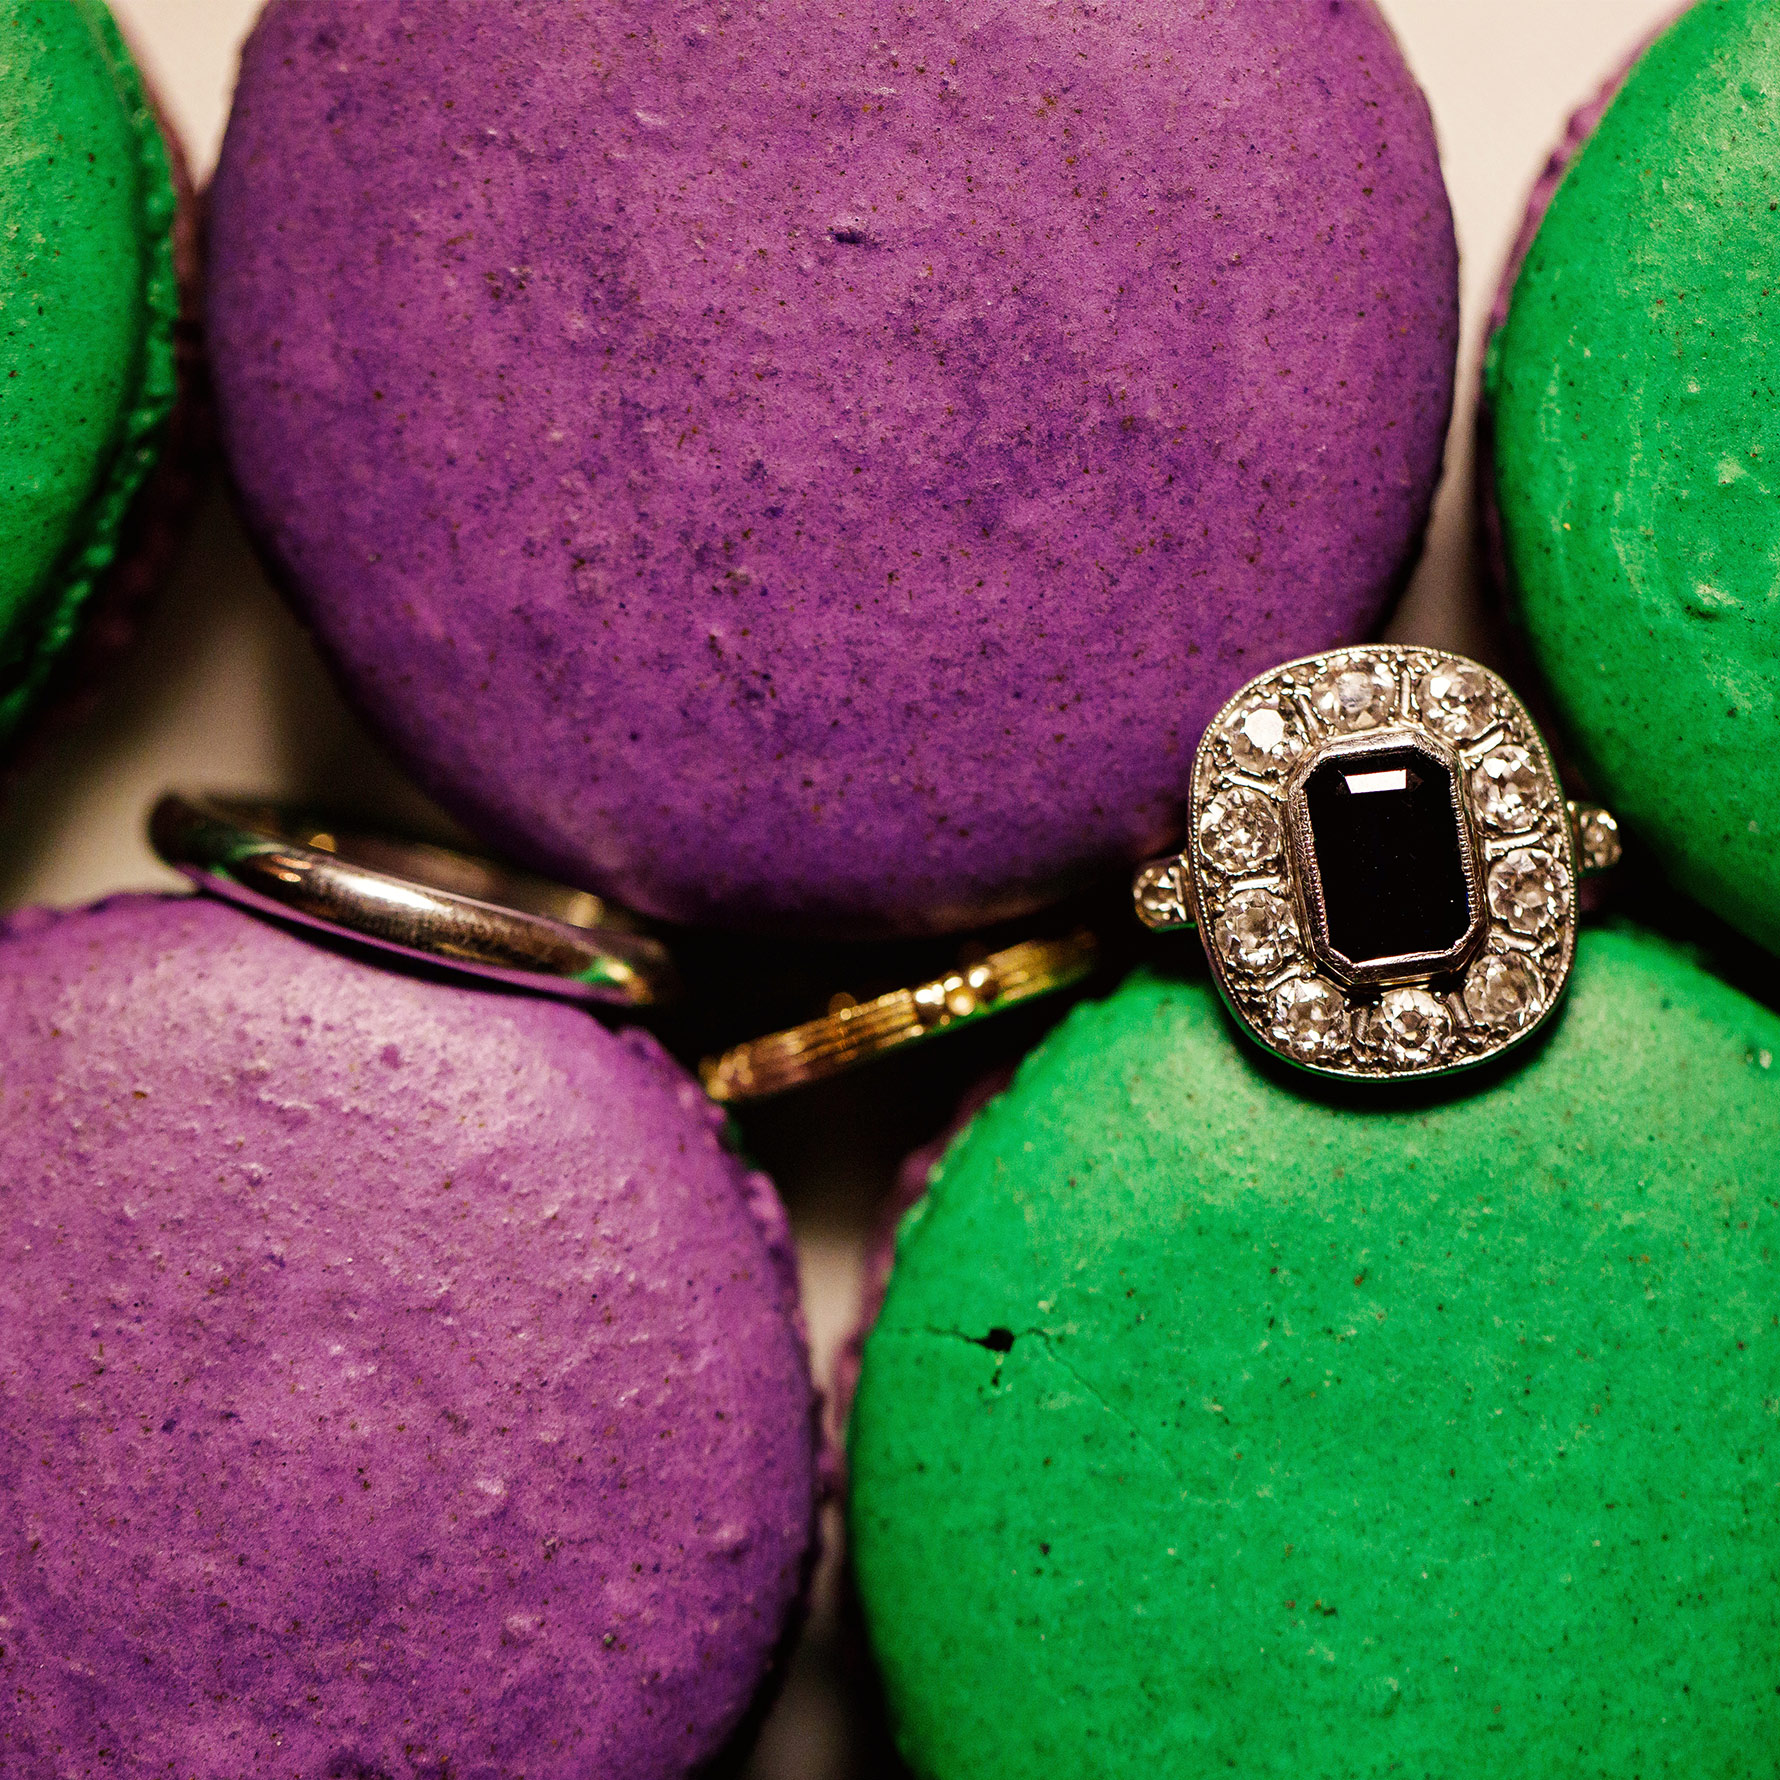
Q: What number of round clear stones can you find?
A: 12